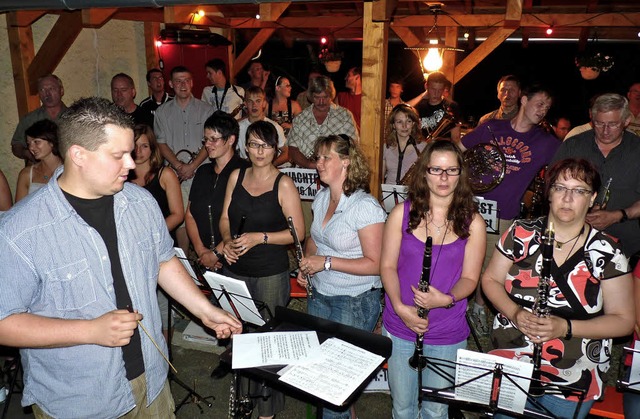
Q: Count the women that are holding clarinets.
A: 2